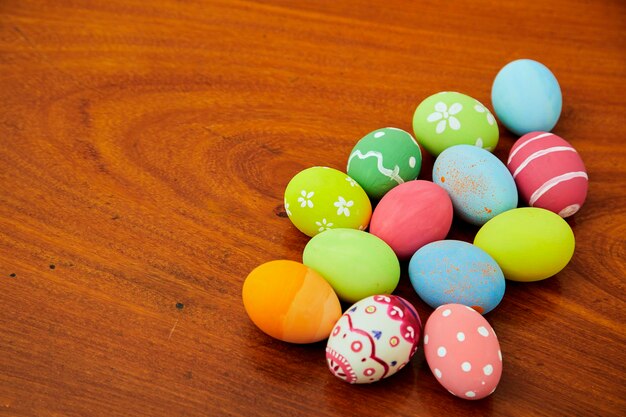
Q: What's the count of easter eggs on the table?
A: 13